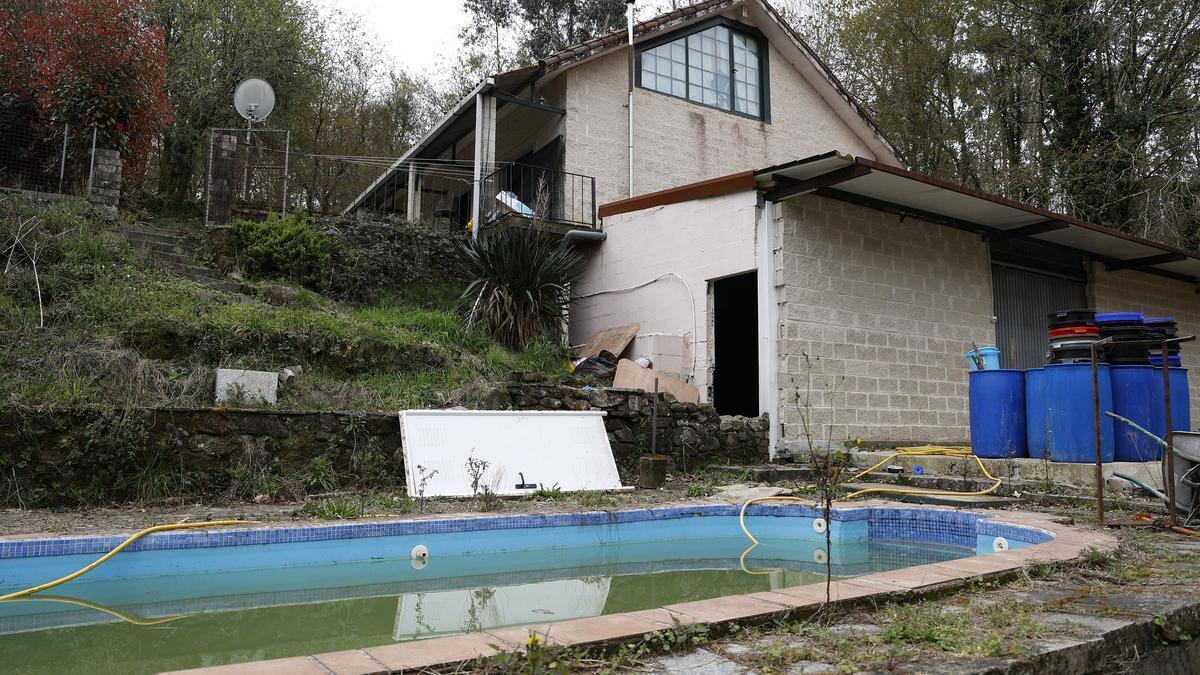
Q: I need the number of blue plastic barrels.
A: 5